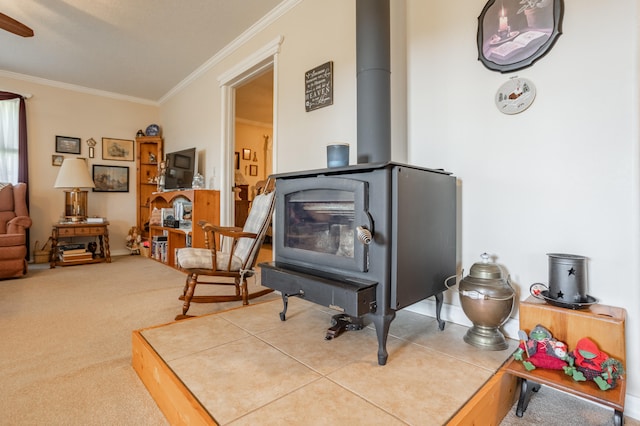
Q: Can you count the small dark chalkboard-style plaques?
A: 1